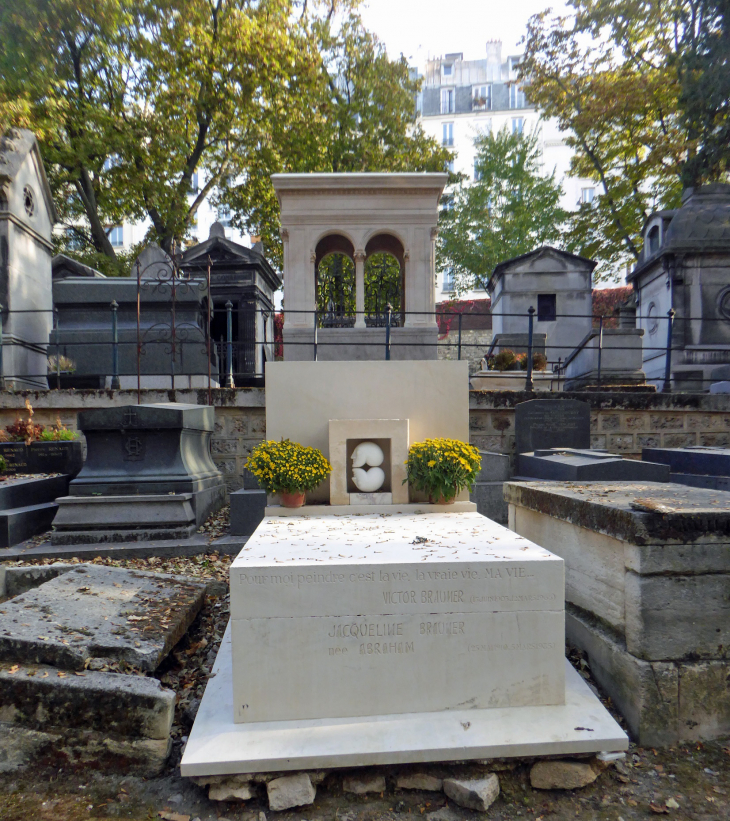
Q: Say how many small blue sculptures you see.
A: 0